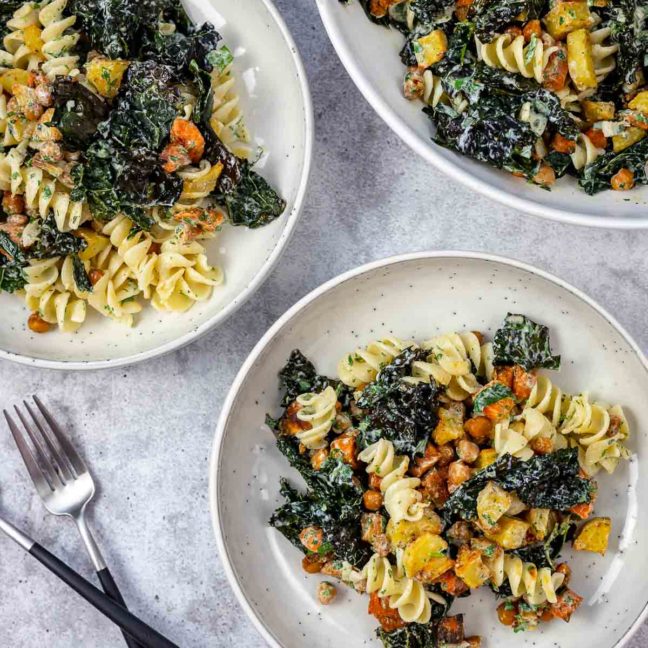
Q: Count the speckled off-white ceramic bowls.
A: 2